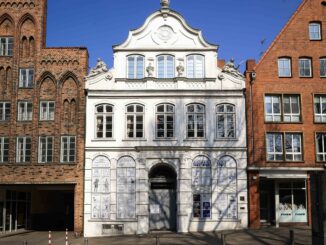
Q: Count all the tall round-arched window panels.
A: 4